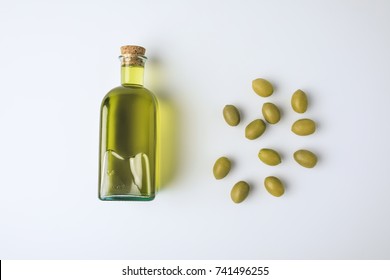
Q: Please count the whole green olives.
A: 11